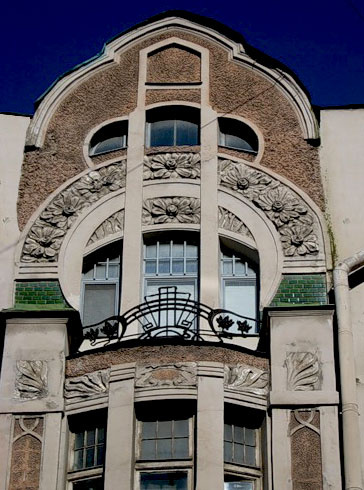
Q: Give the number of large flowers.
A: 8